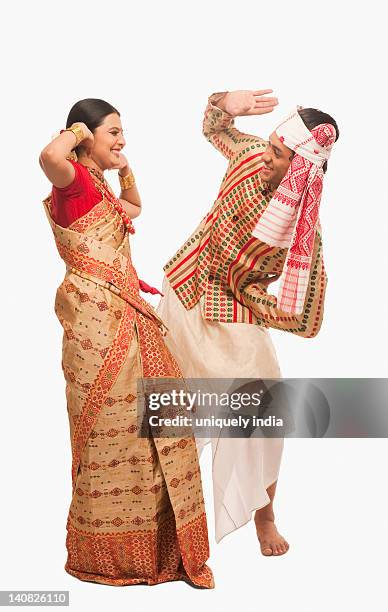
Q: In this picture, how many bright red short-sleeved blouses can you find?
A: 1